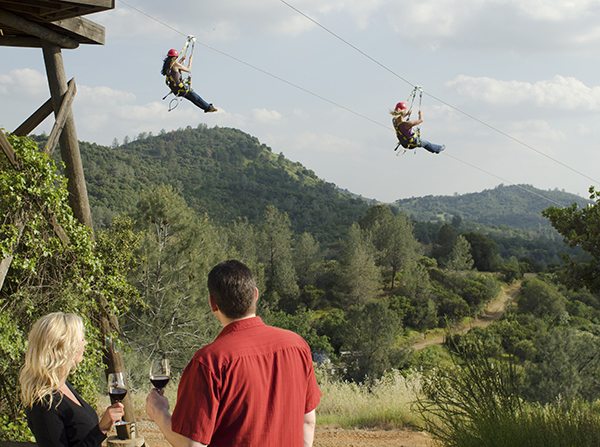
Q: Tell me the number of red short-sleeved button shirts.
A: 1